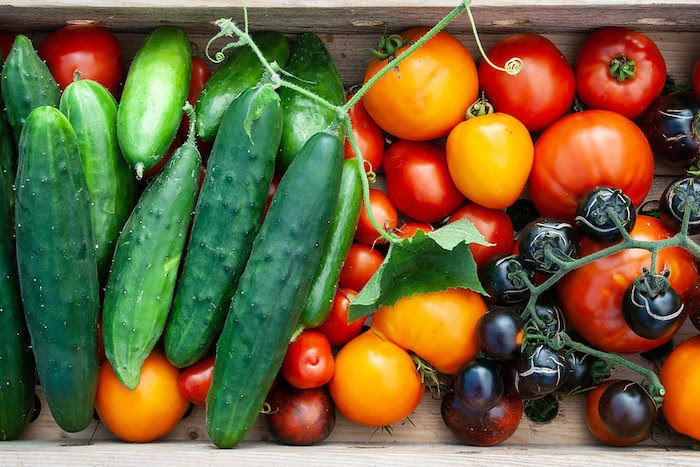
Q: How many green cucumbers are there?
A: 11